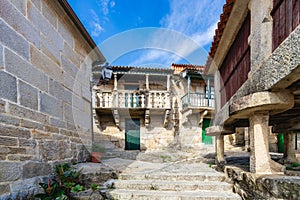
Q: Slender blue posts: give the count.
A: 2